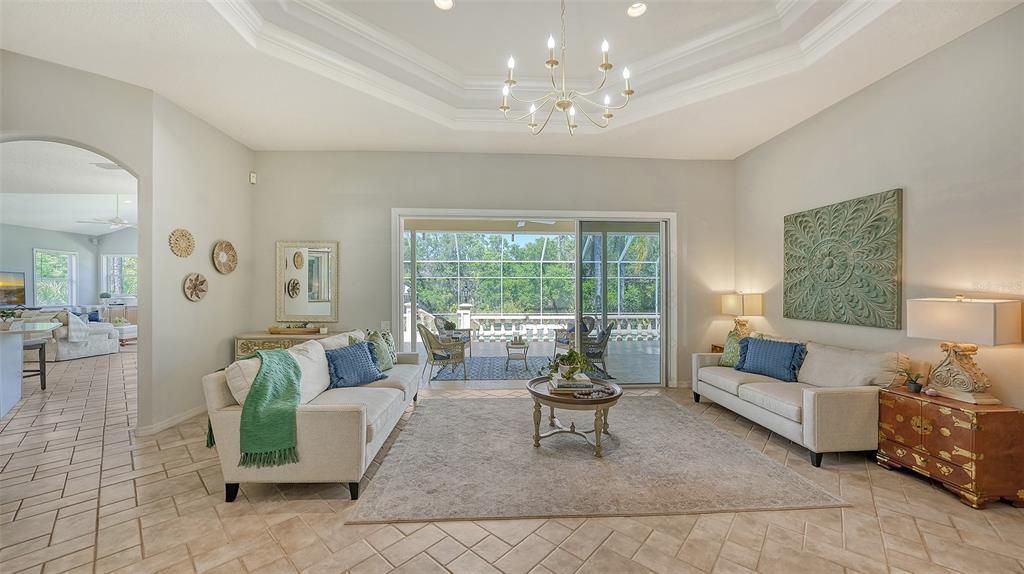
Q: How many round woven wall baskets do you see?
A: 3